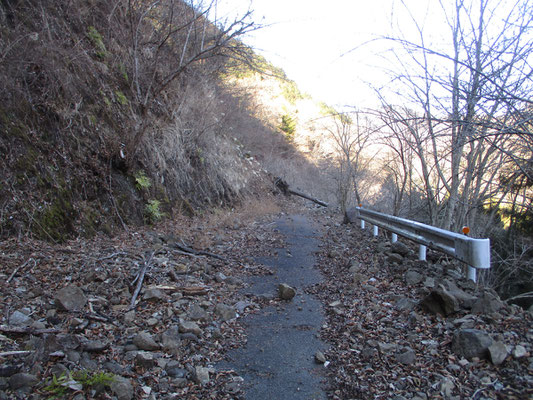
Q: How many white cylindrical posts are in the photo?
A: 5